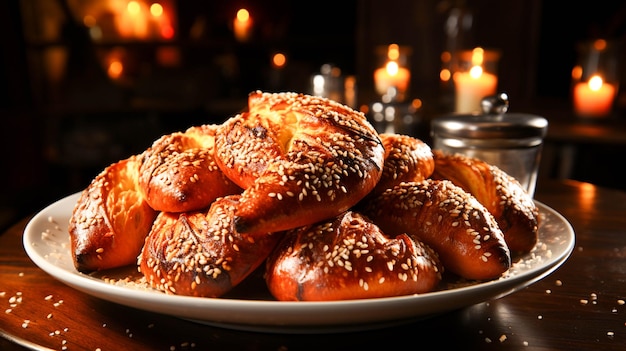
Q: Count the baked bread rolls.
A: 8